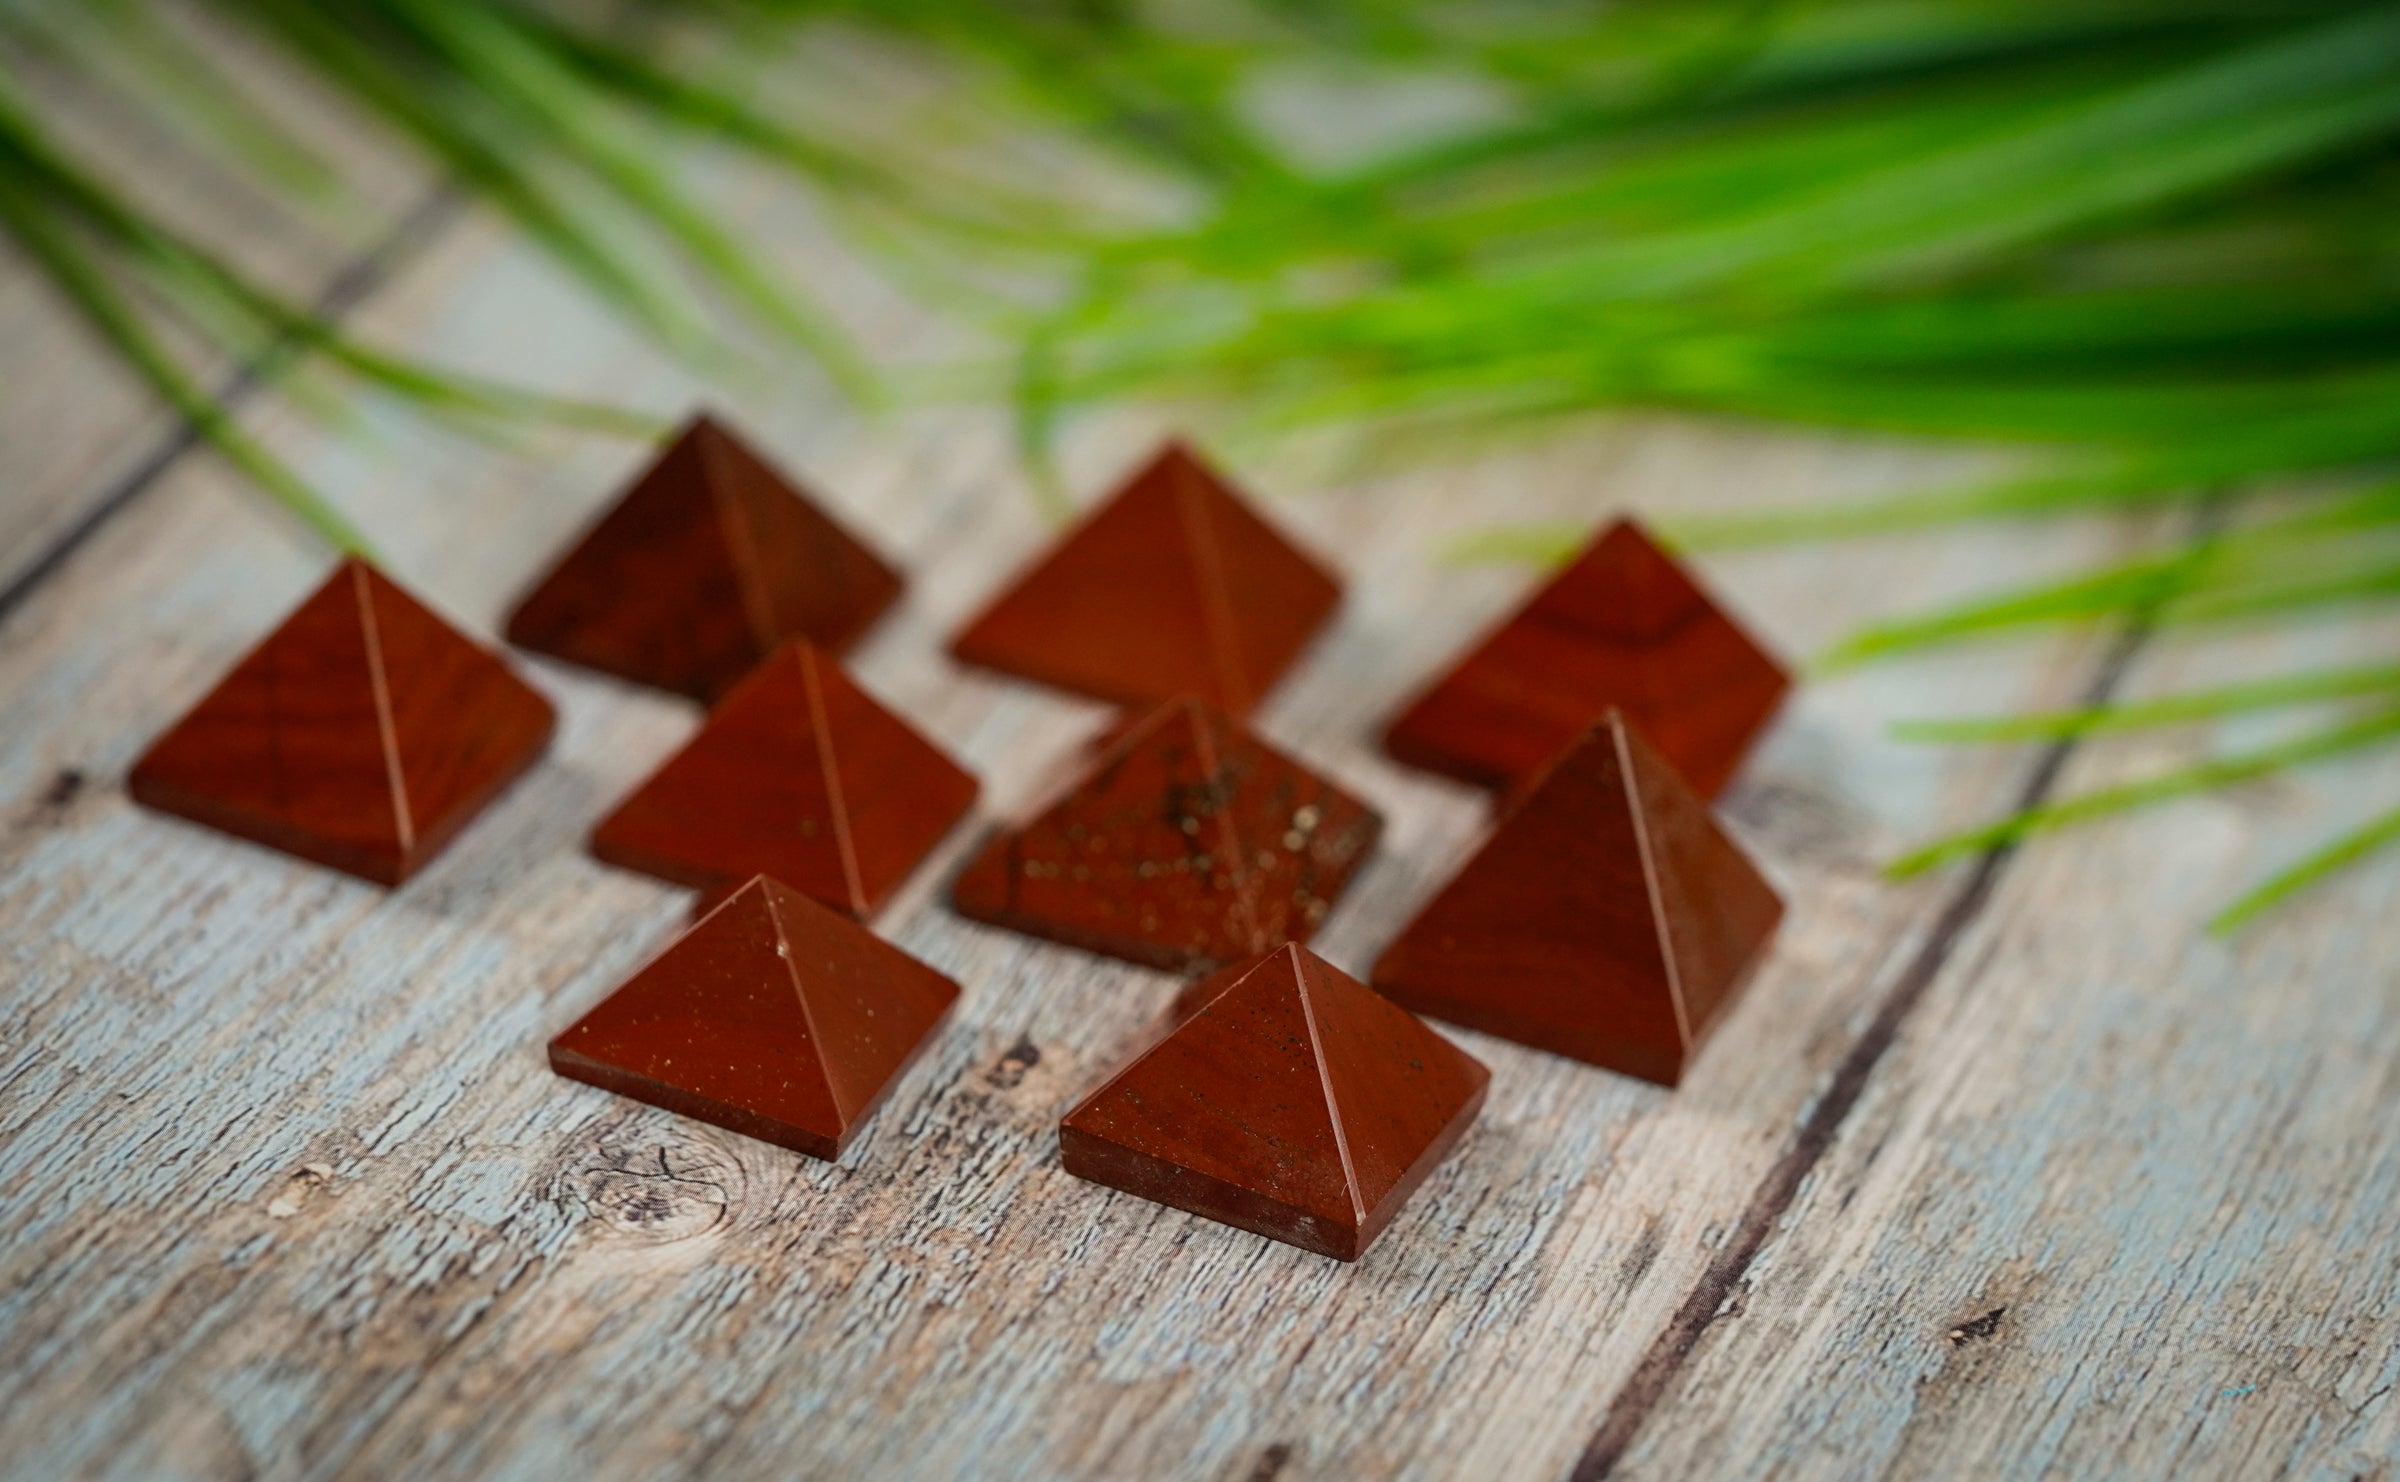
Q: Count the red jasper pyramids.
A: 9